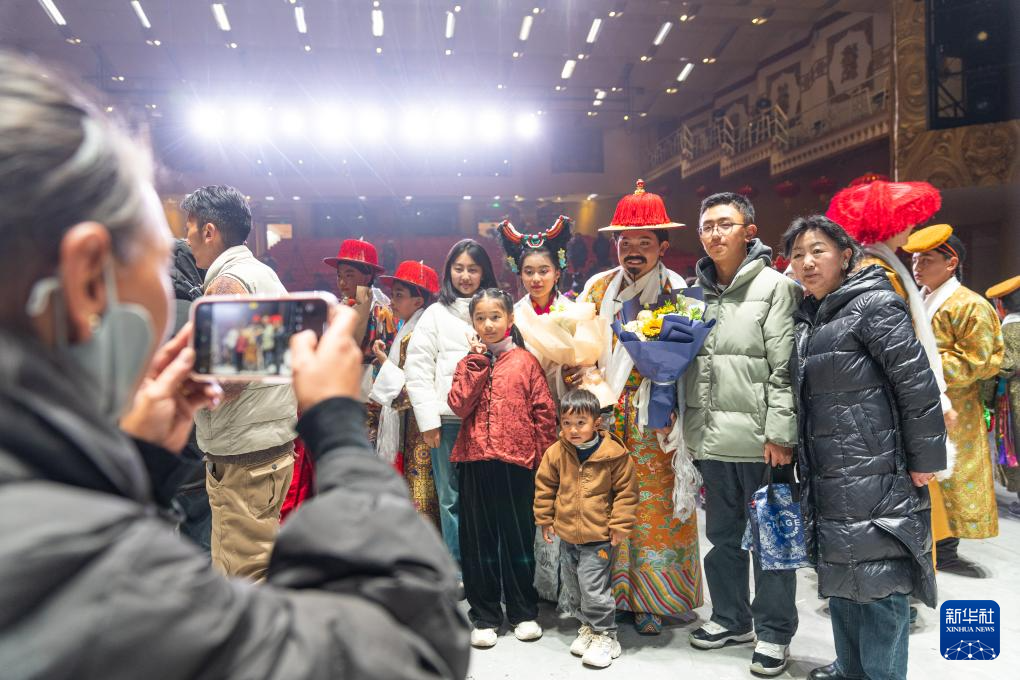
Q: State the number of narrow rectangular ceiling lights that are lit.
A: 11